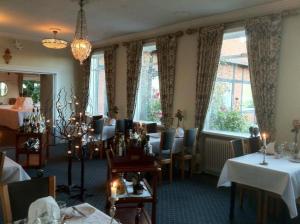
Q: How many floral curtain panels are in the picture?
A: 6